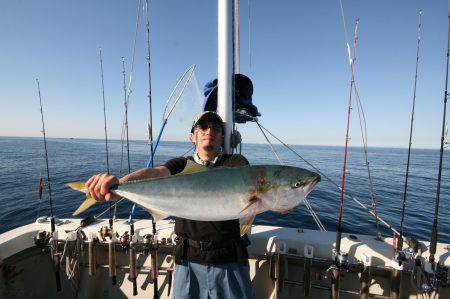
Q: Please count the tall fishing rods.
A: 7